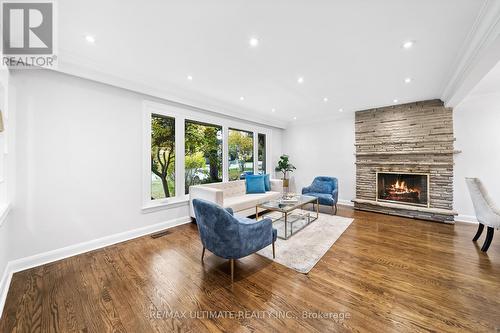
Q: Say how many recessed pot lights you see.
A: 12